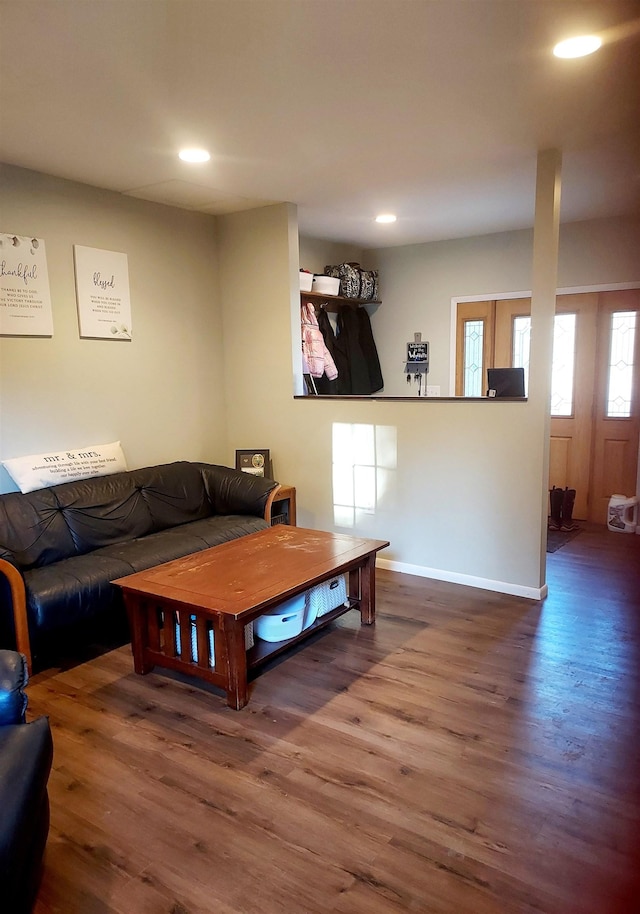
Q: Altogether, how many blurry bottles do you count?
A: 1